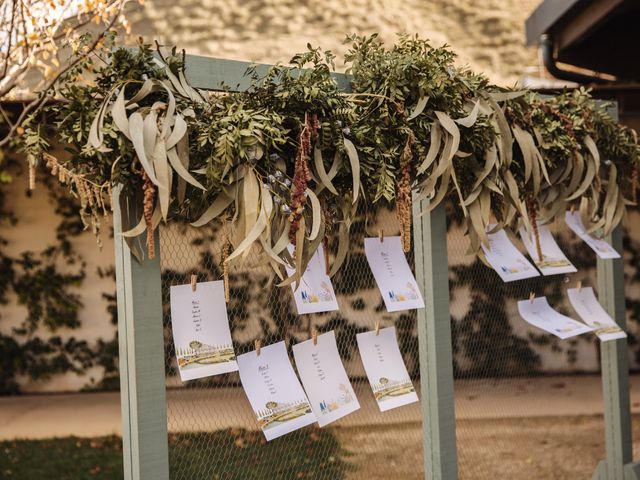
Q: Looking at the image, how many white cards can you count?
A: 11